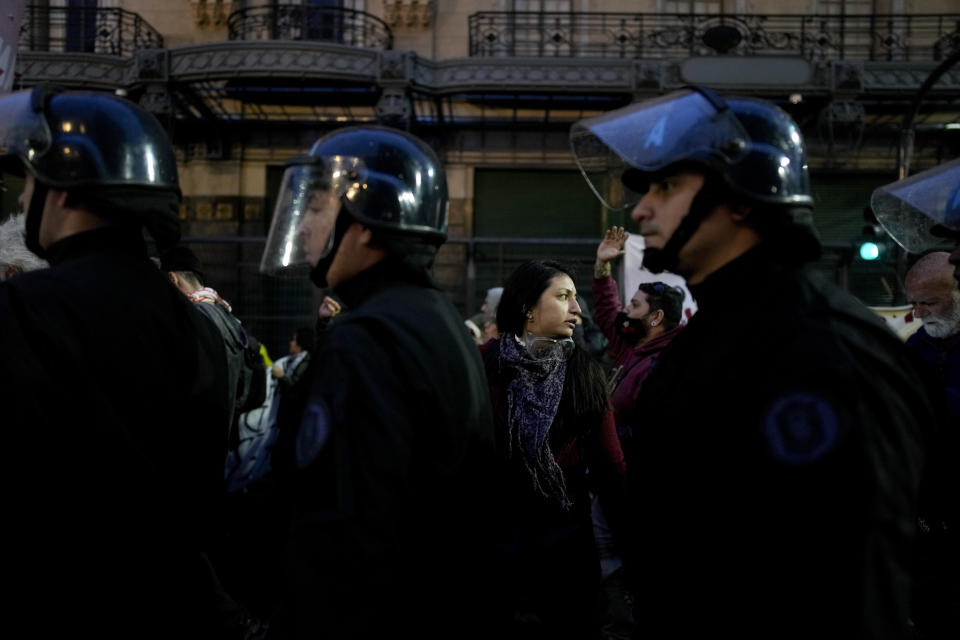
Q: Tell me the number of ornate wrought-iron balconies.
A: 3